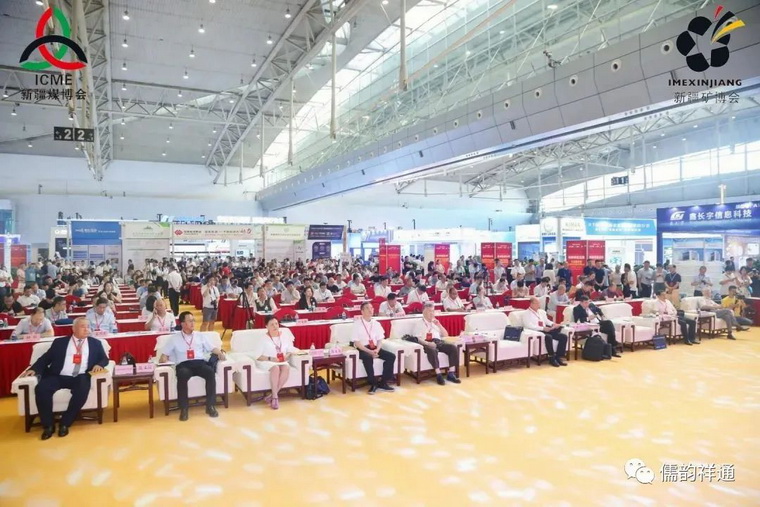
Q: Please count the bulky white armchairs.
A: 11